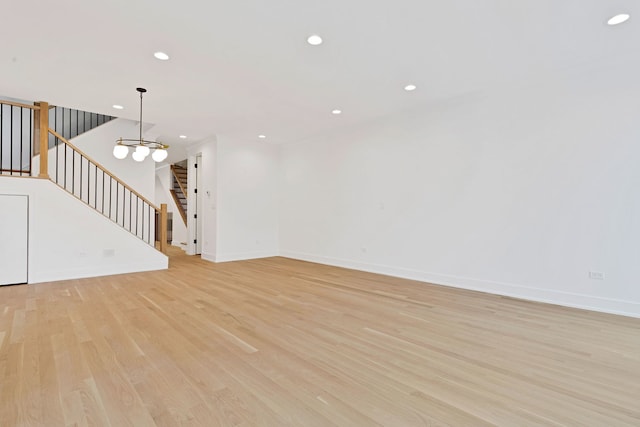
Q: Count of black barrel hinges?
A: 4